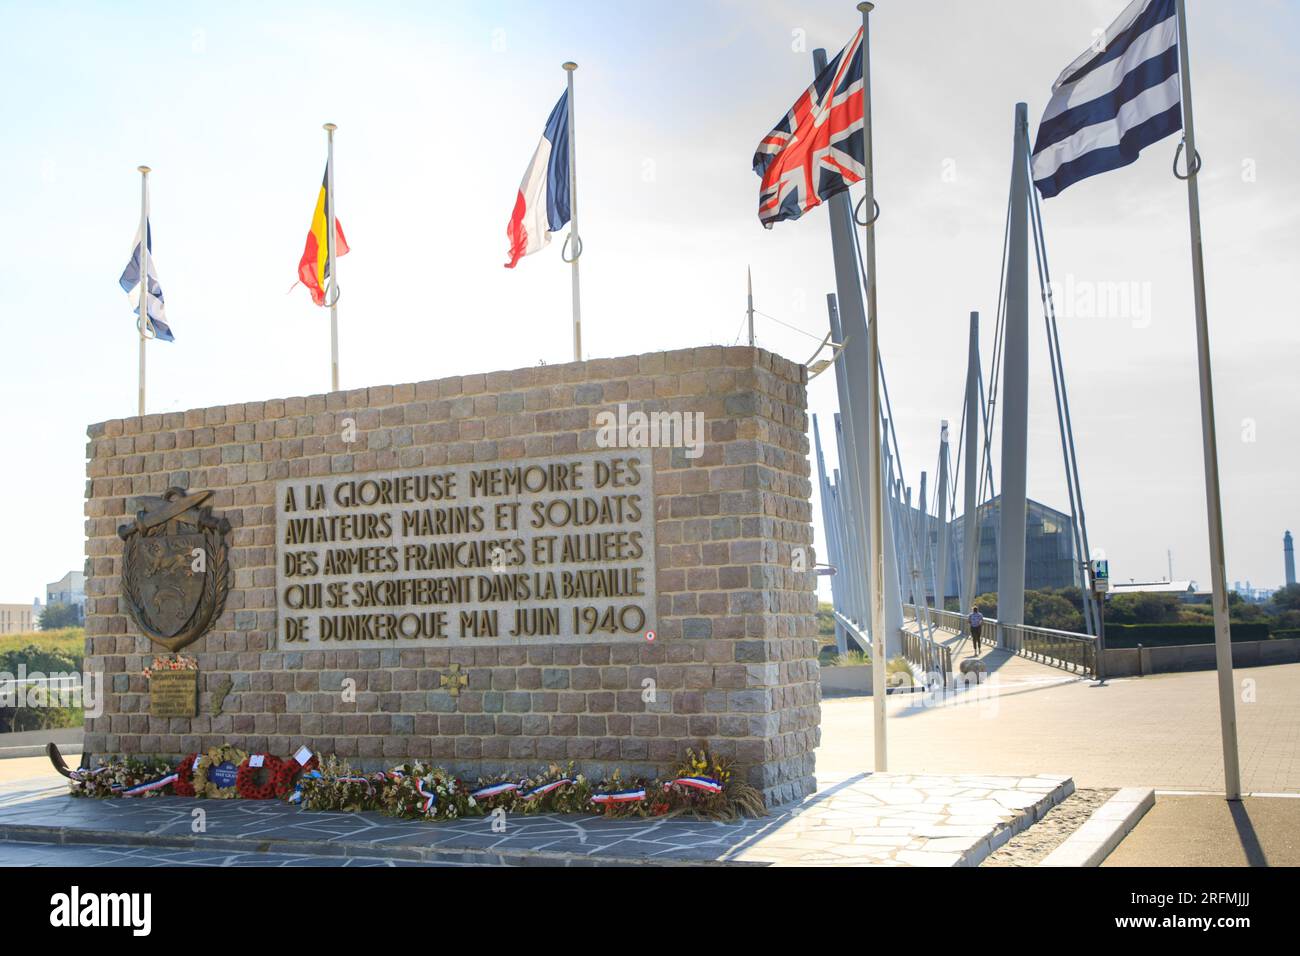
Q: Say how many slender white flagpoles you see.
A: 5